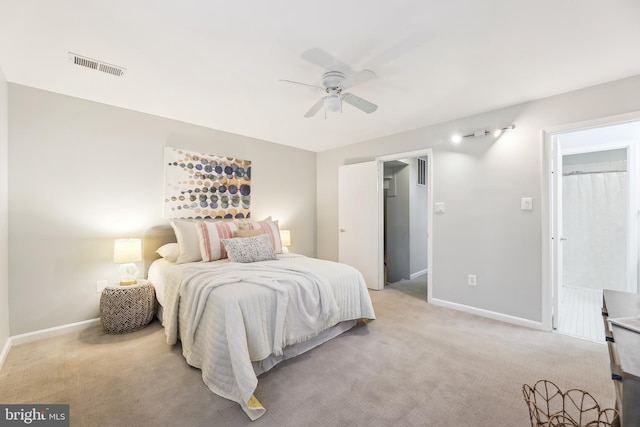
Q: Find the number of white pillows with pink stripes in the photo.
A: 2